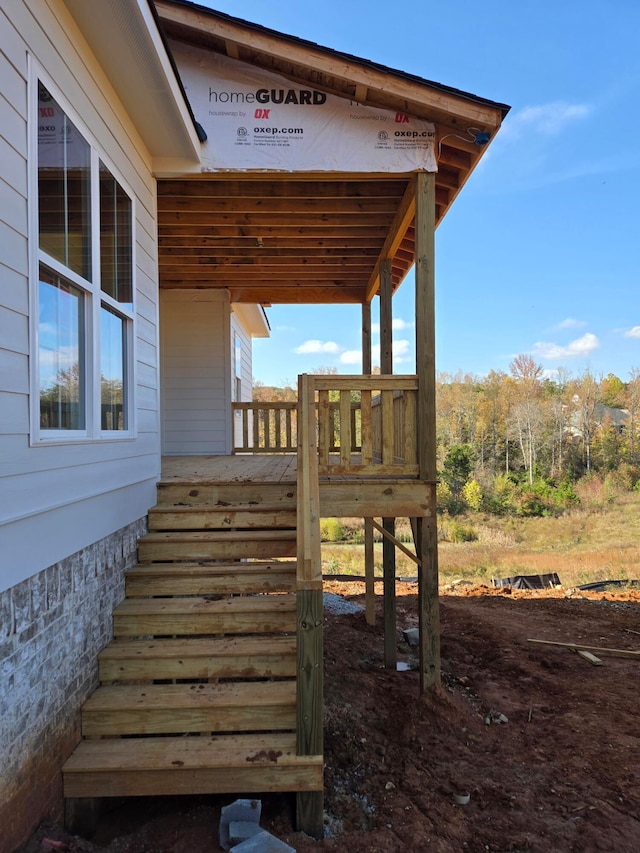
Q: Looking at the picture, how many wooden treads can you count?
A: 7